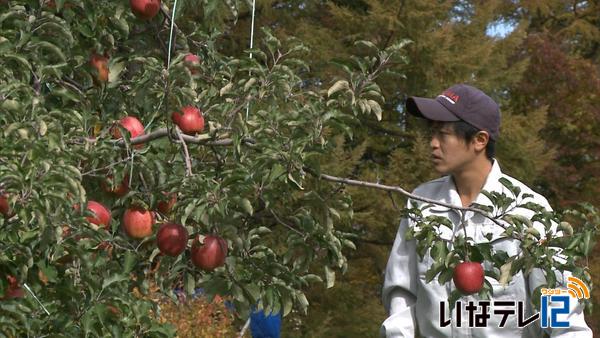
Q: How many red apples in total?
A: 14